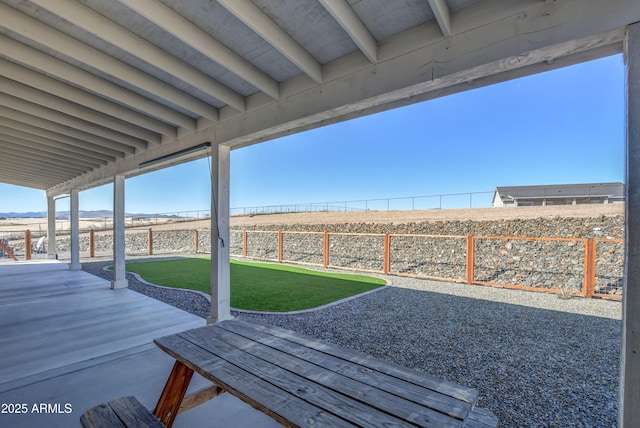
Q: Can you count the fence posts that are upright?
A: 10